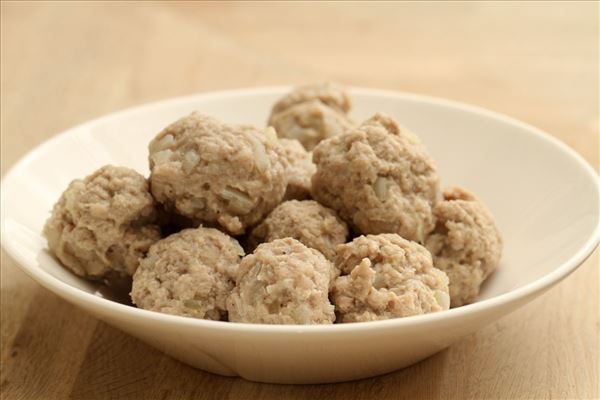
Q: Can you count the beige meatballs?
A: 10